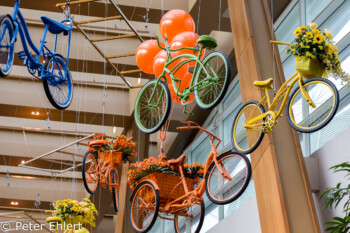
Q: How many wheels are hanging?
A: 11